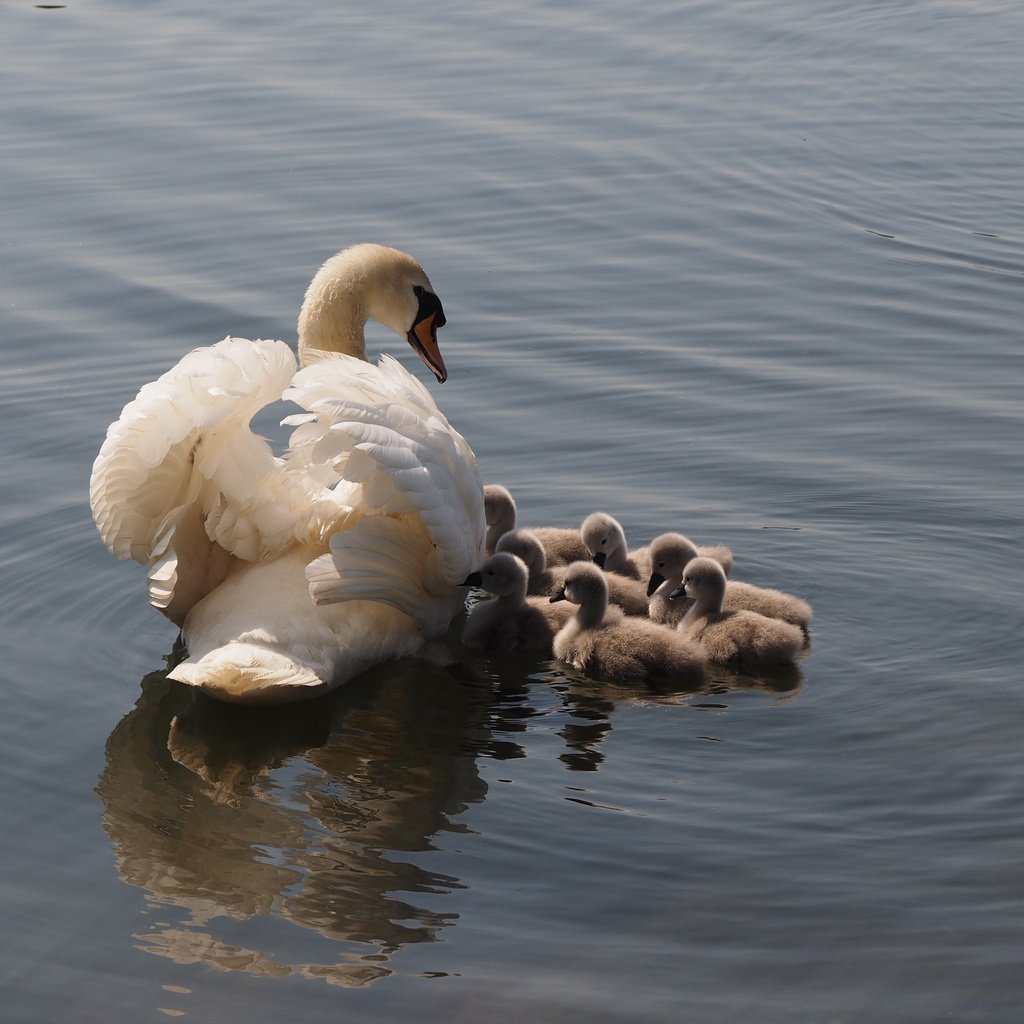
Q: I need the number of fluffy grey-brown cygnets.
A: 7